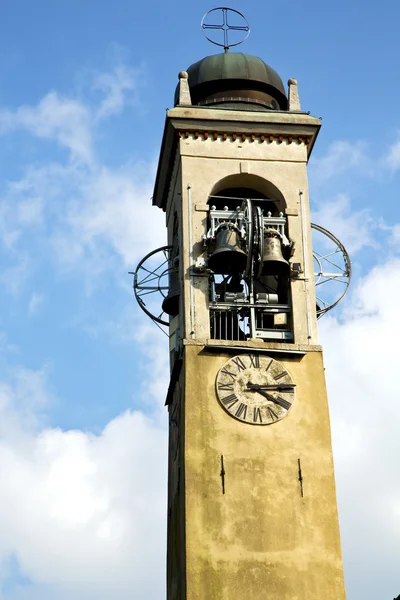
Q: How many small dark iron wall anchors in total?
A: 2